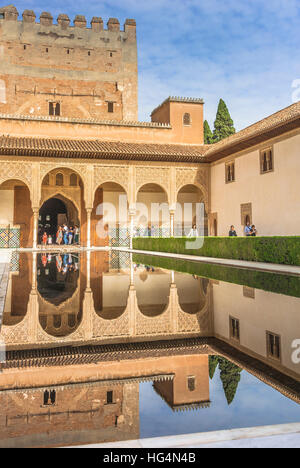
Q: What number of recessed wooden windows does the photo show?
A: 2